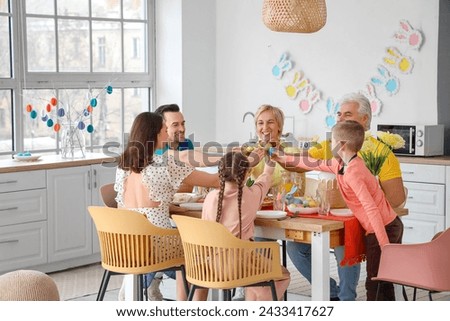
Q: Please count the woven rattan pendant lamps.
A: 1